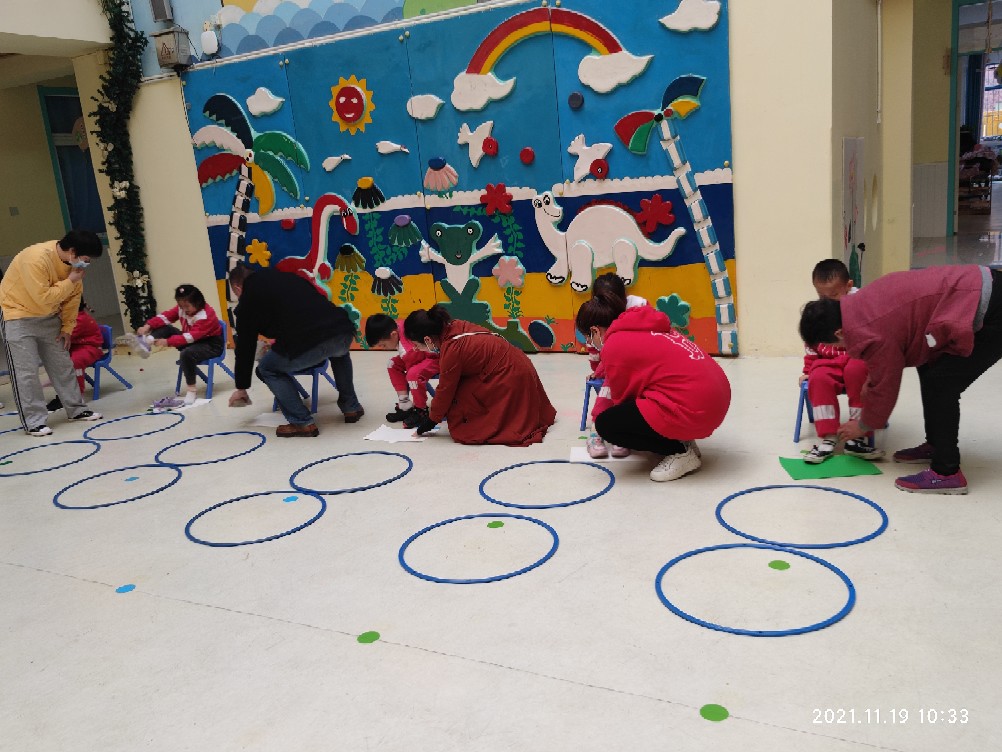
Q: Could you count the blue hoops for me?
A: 11